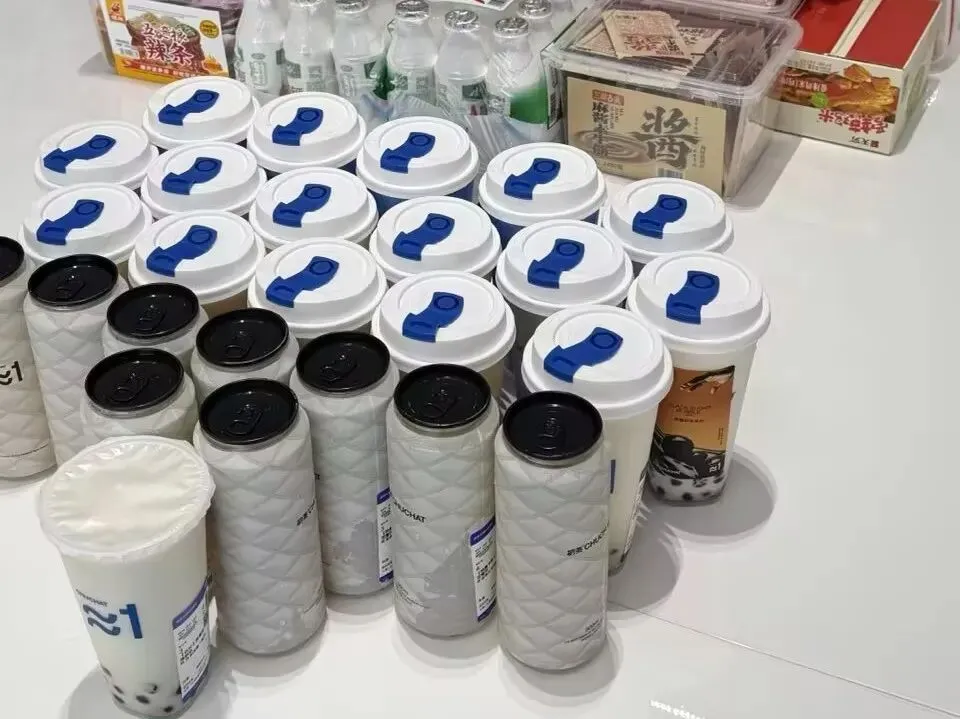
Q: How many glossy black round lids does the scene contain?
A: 9